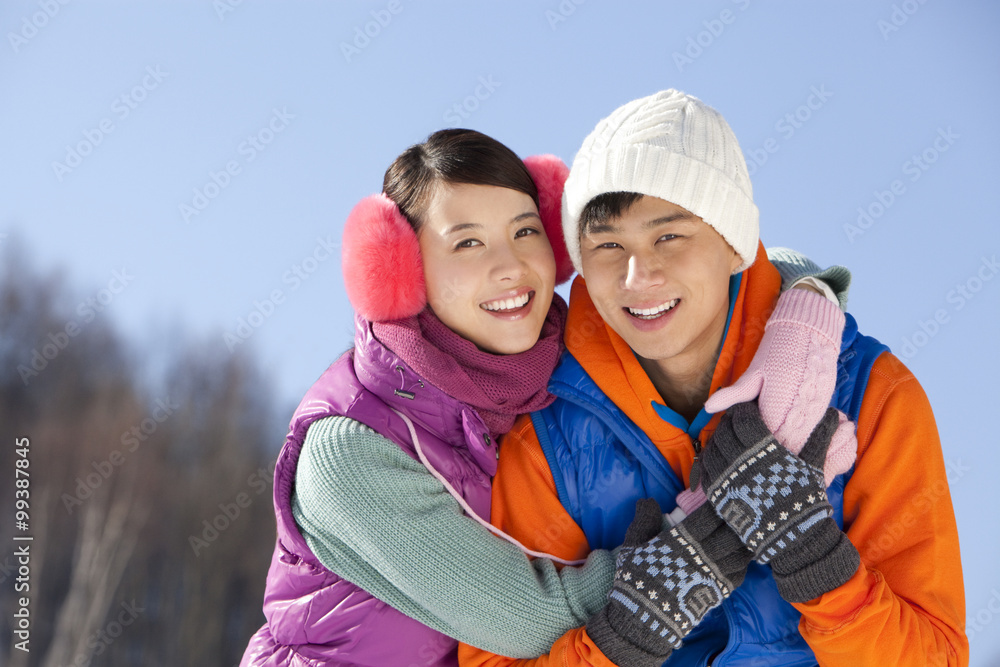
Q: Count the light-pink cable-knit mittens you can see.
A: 2